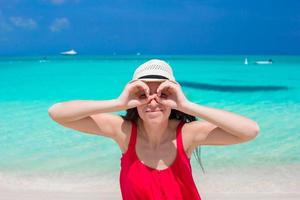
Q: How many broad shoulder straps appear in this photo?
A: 2